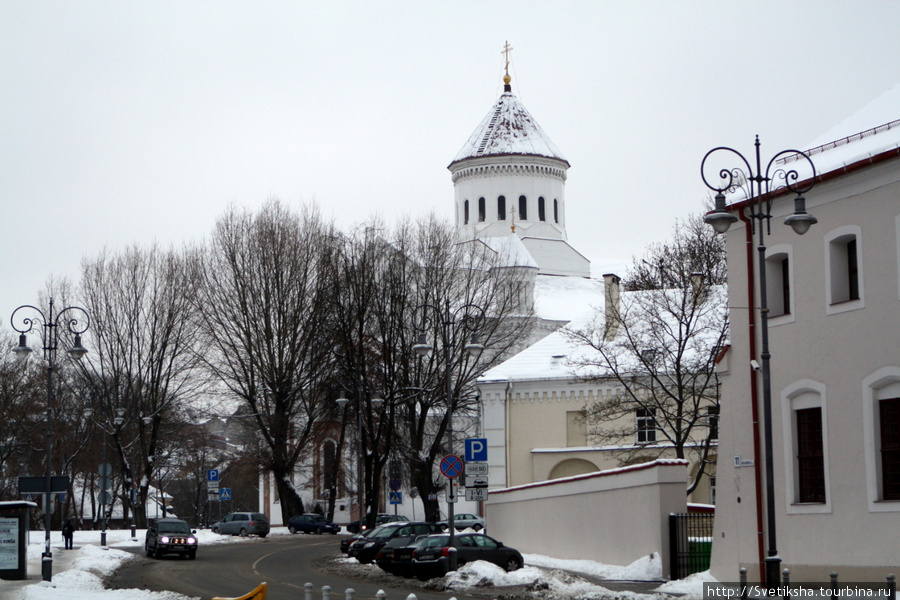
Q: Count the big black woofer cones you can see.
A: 0